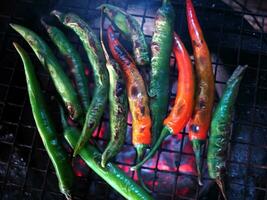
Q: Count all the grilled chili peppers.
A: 12